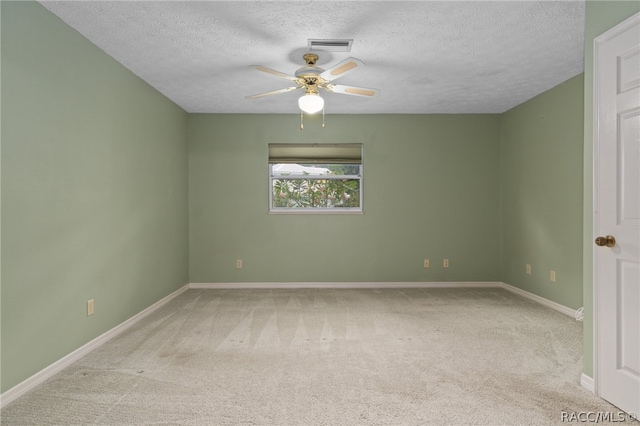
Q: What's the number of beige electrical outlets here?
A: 6